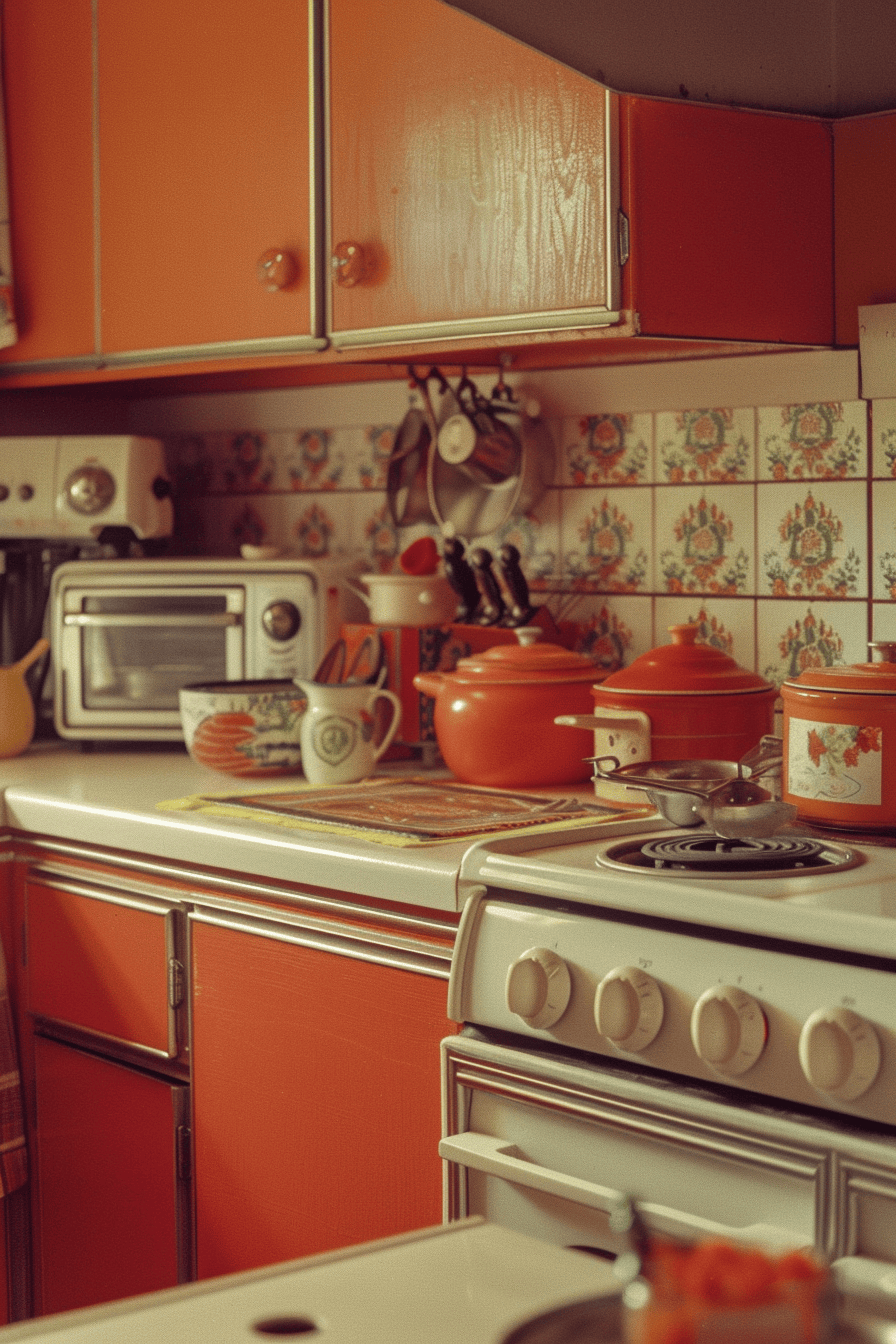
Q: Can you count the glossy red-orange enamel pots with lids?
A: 3